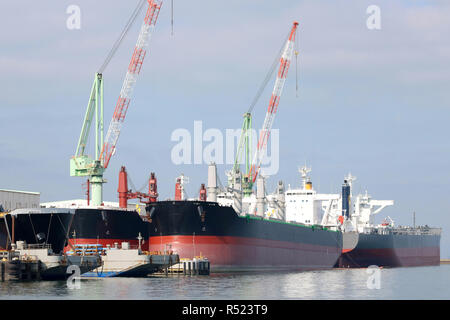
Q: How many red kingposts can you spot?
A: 4